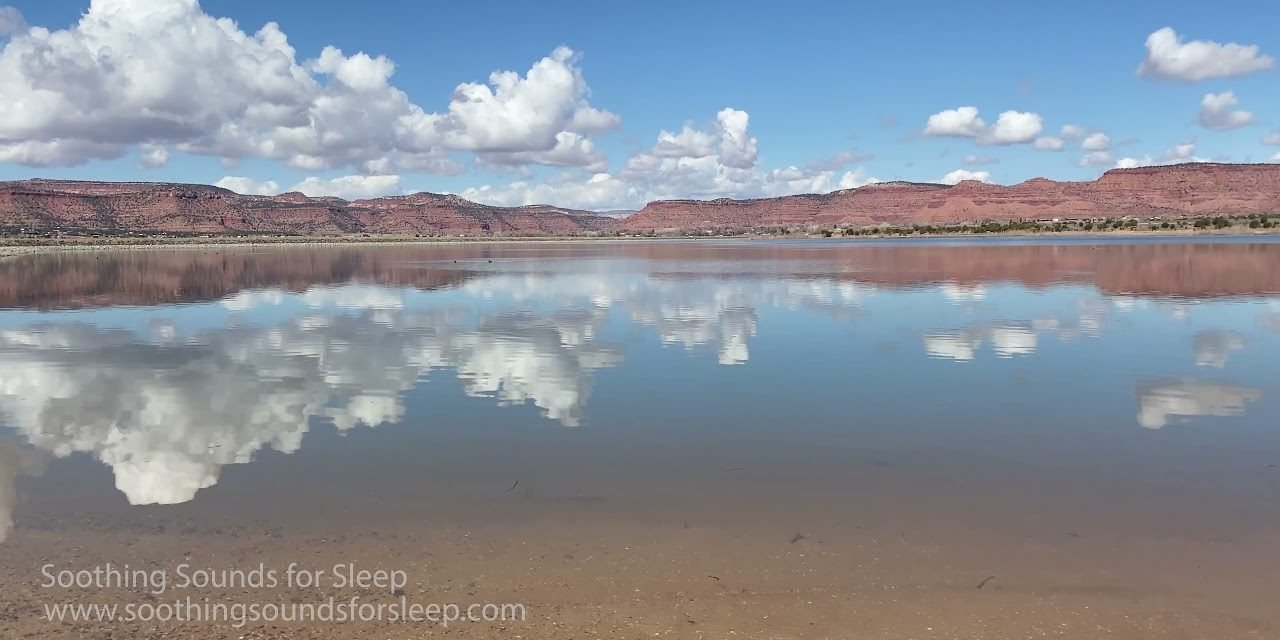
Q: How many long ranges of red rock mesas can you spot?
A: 2